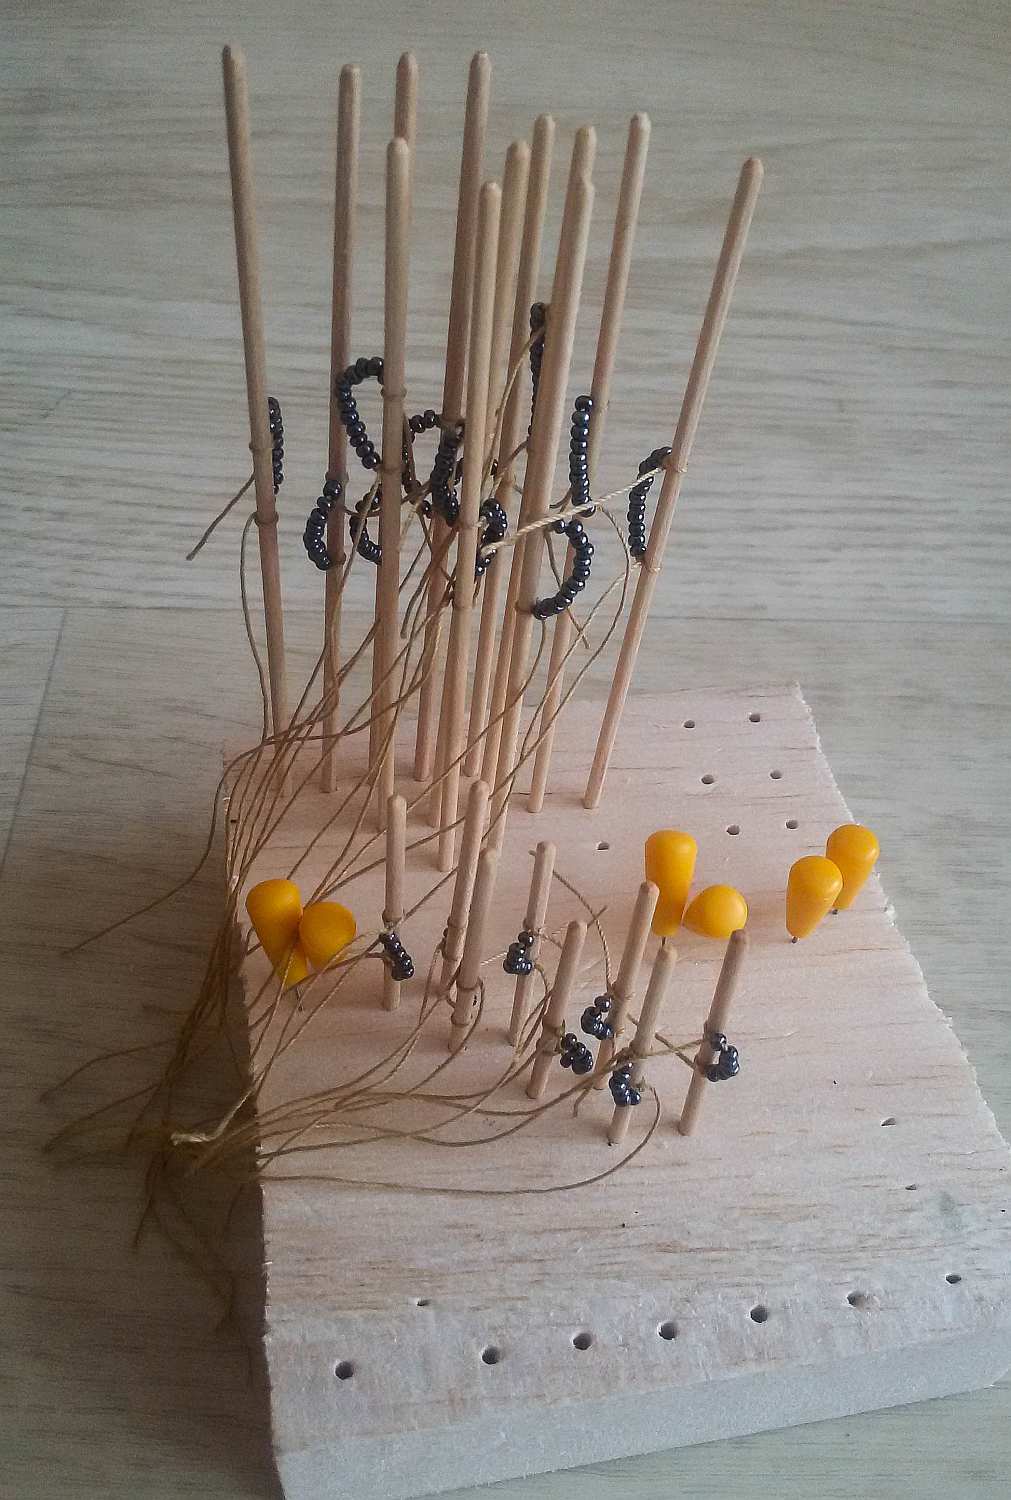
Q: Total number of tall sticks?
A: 12